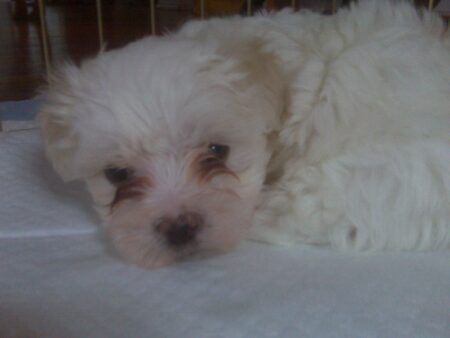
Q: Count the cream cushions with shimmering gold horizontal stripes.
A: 0